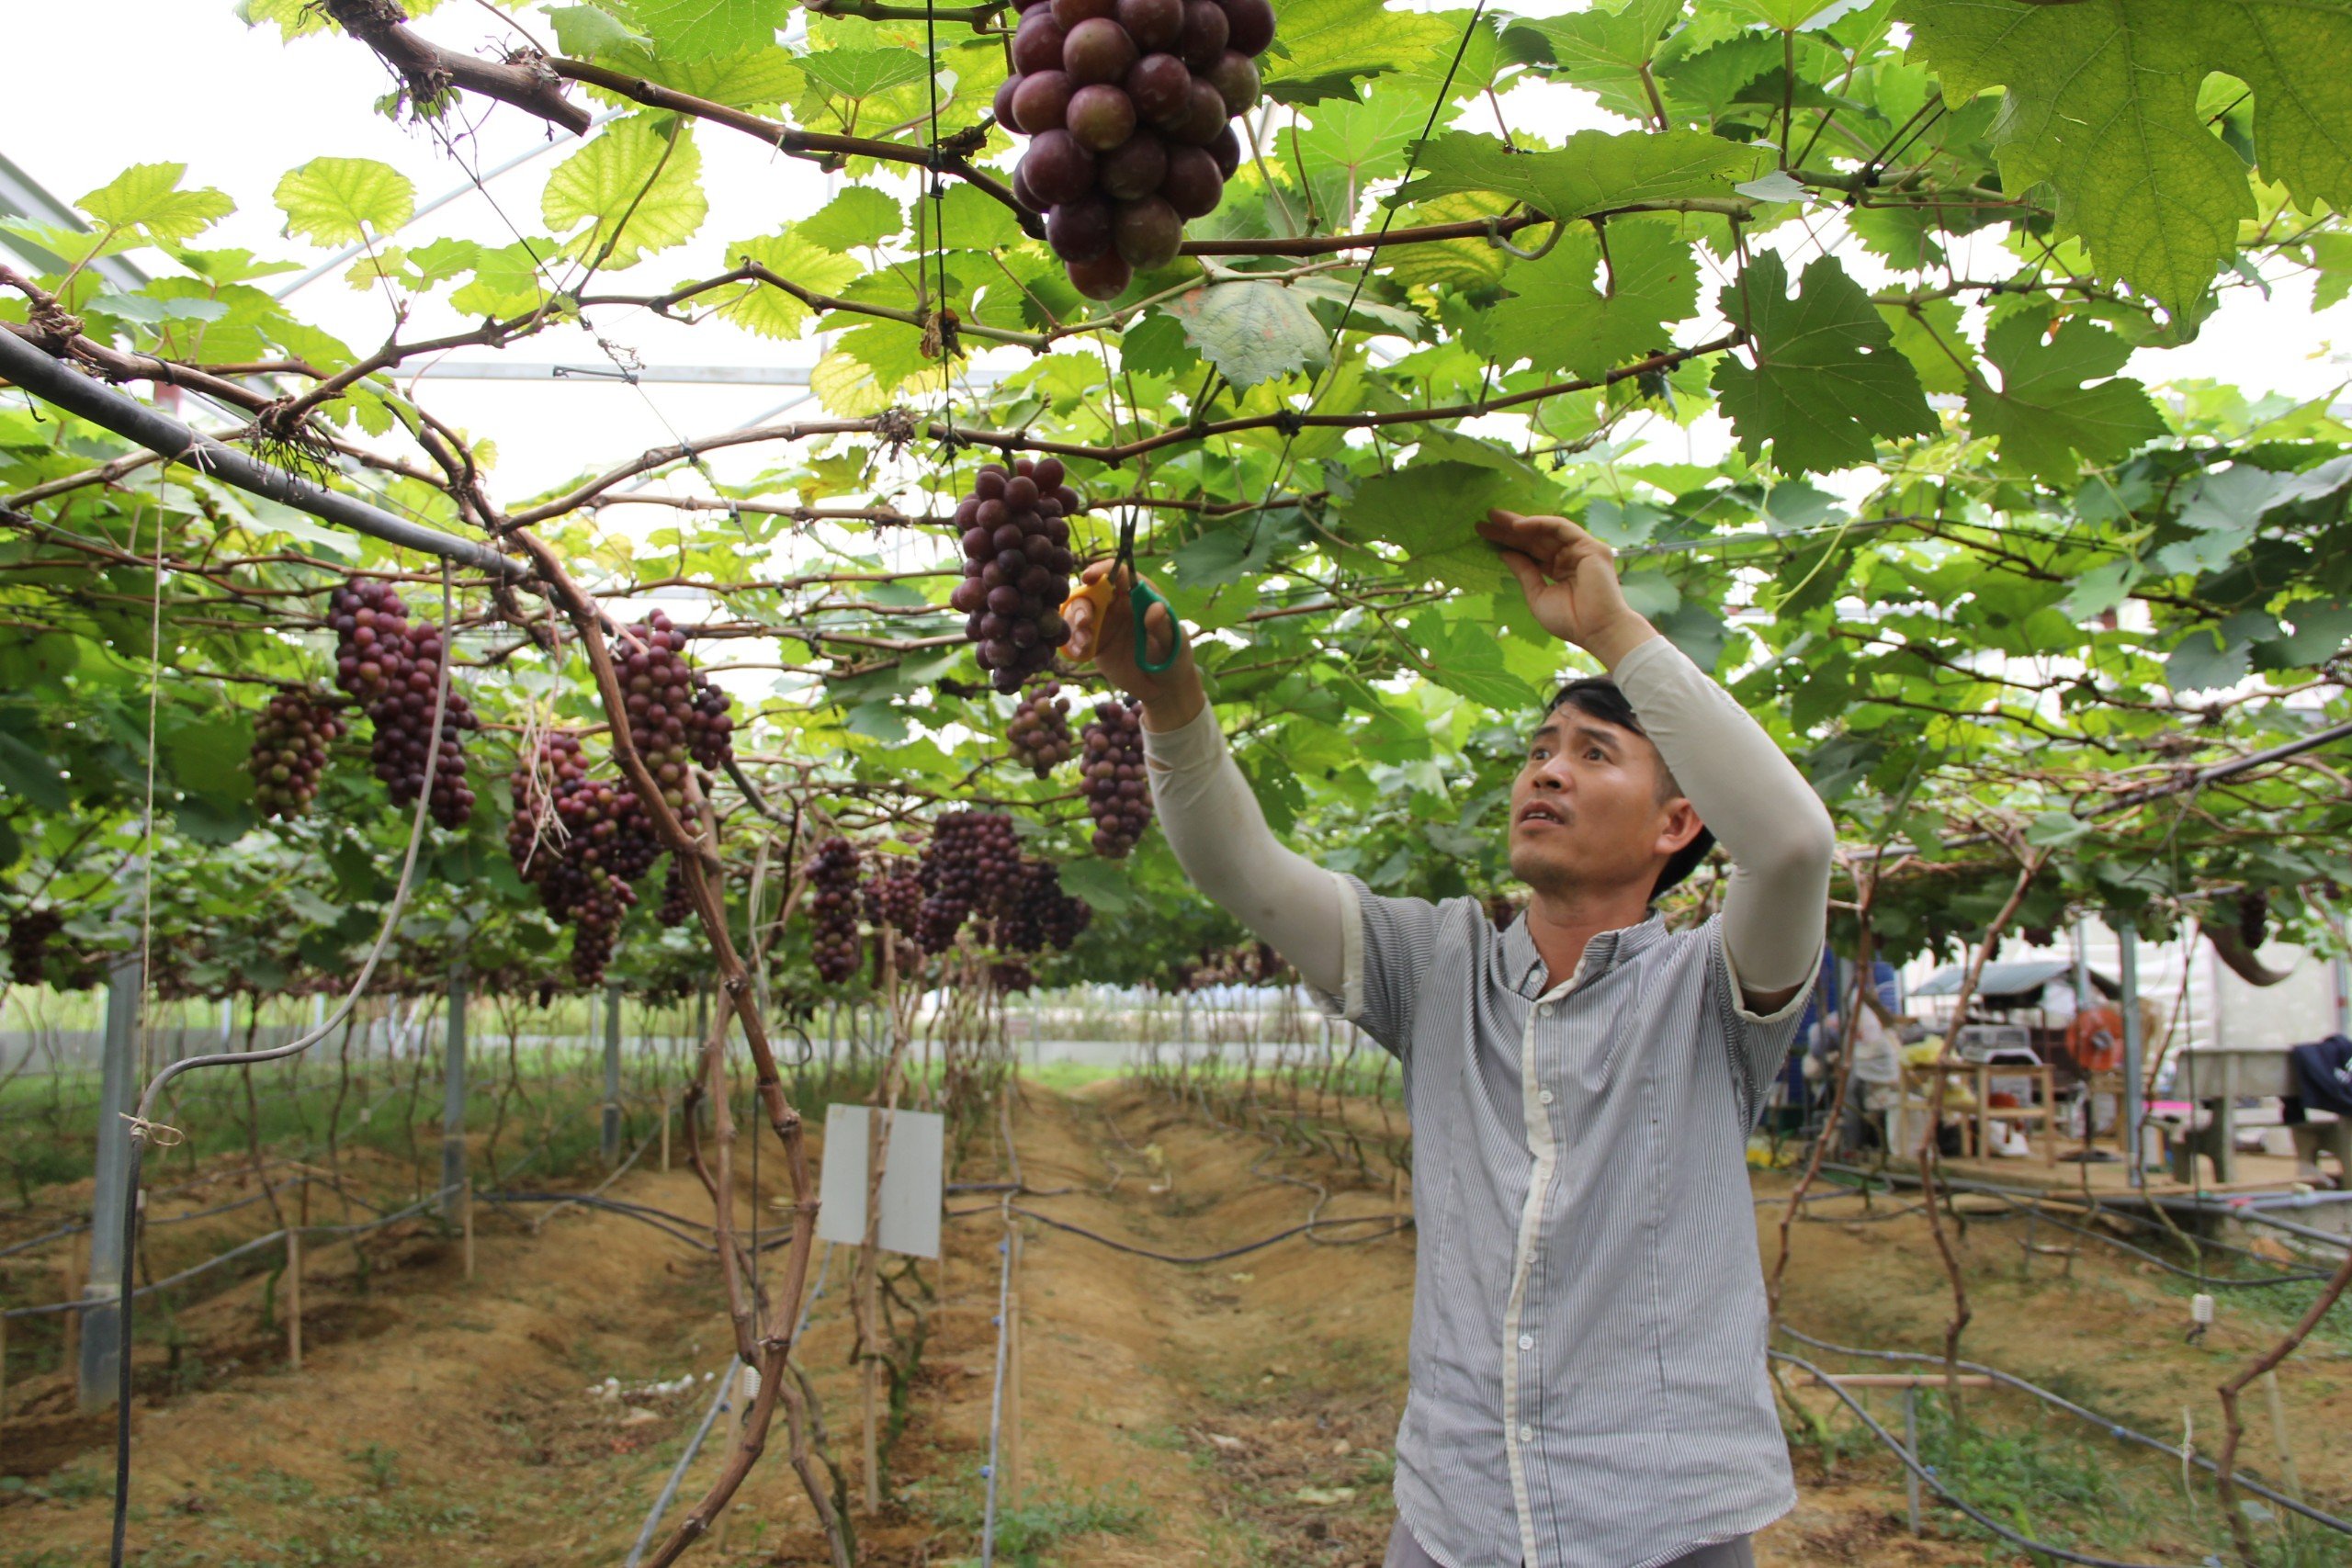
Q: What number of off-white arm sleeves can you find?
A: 2